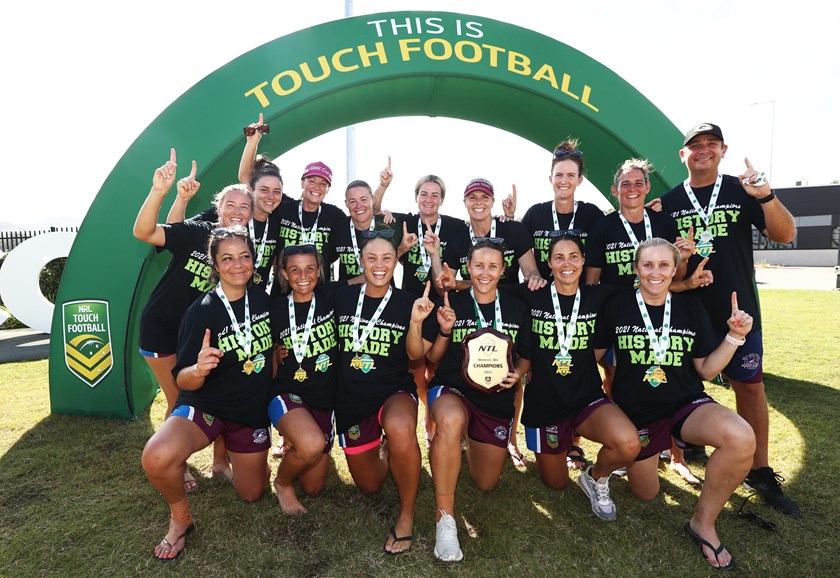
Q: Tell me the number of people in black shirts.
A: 15